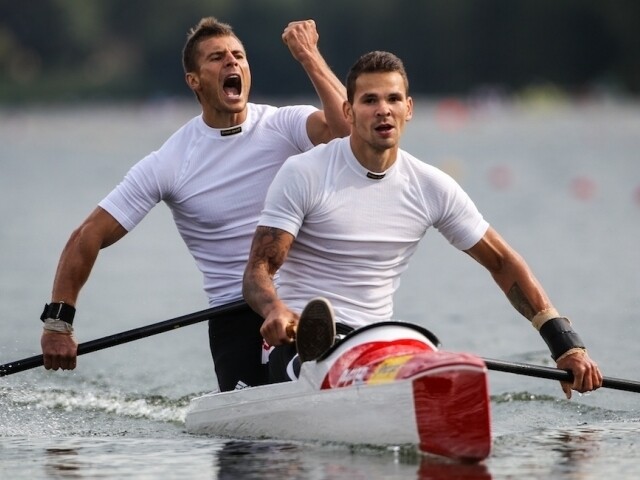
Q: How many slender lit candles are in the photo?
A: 0